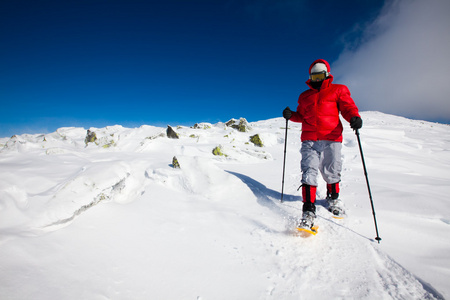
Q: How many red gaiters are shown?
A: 2